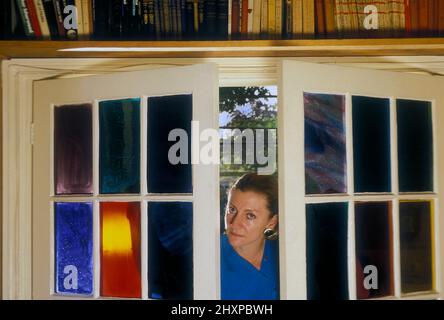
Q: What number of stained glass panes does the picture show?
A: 12